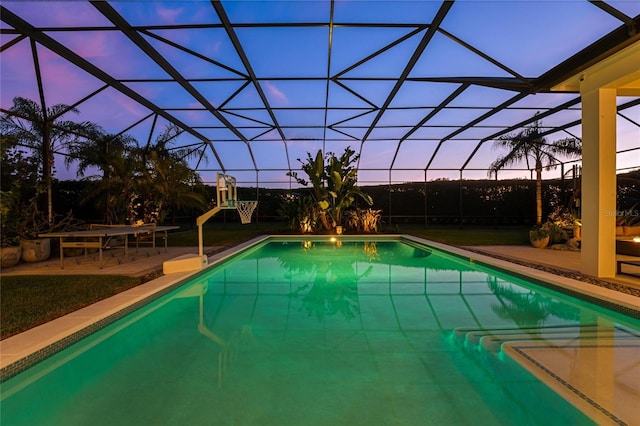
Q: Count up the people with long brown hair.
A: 0